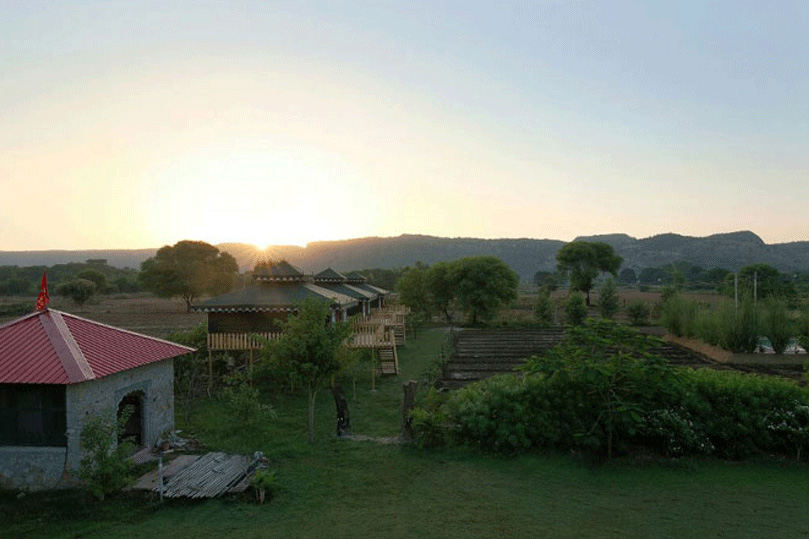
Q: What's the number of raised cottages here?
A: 3